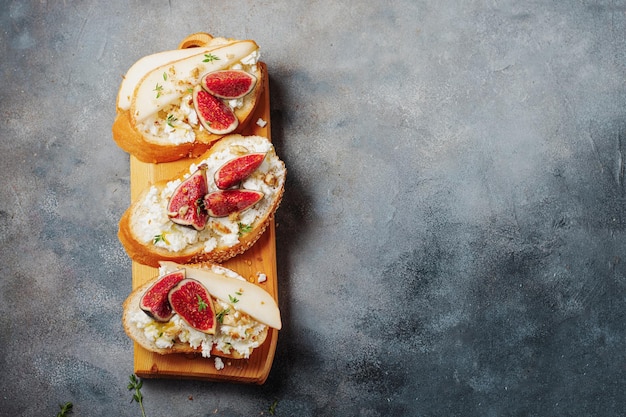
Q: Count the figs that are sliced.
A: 7